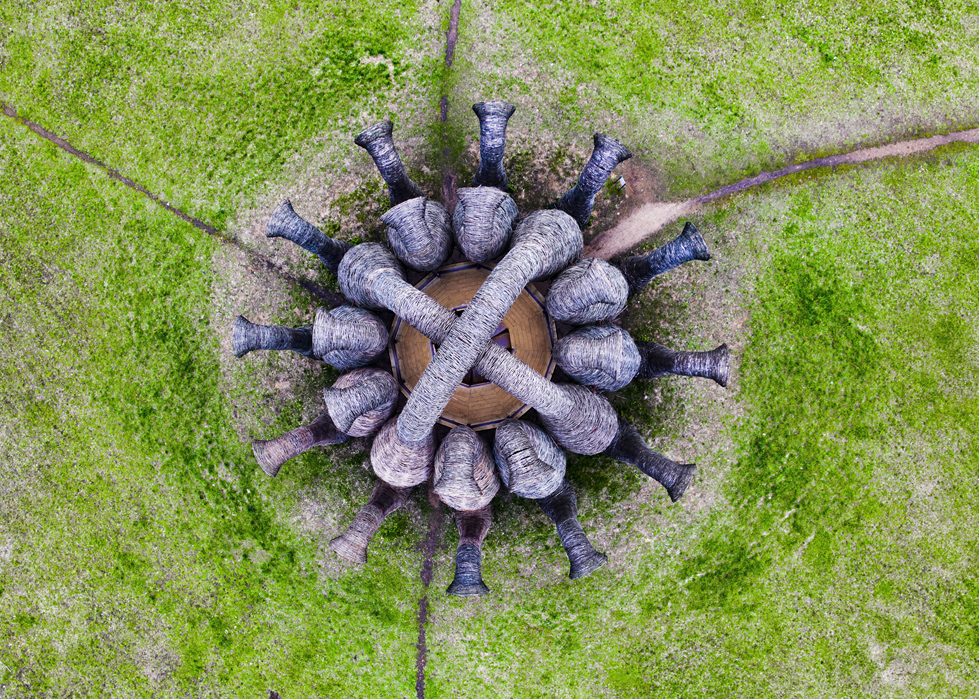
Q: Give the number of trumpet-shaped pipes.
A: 12